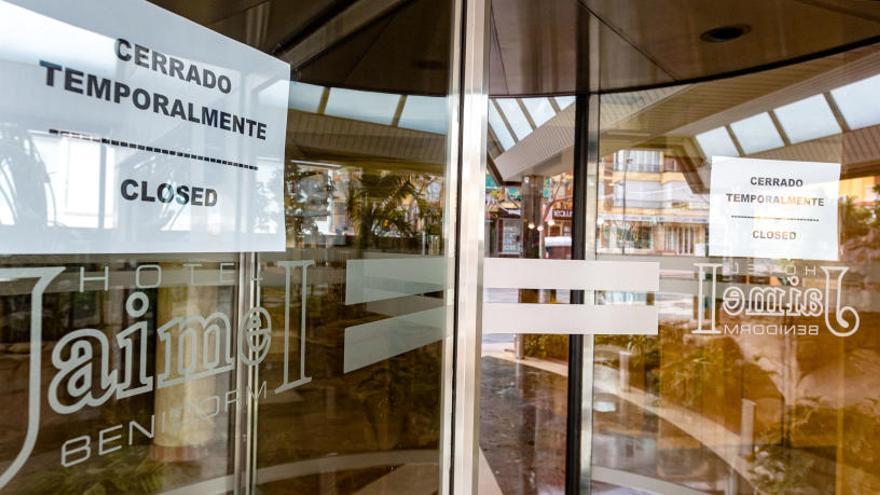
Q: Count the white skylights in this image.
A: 11